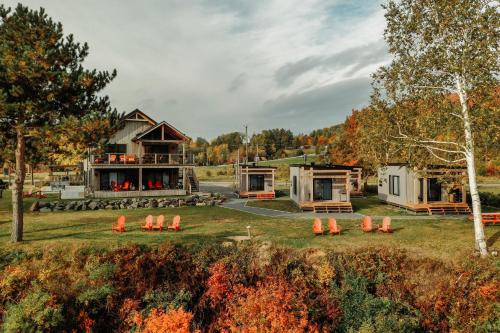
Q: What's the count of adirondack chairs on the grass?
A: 8